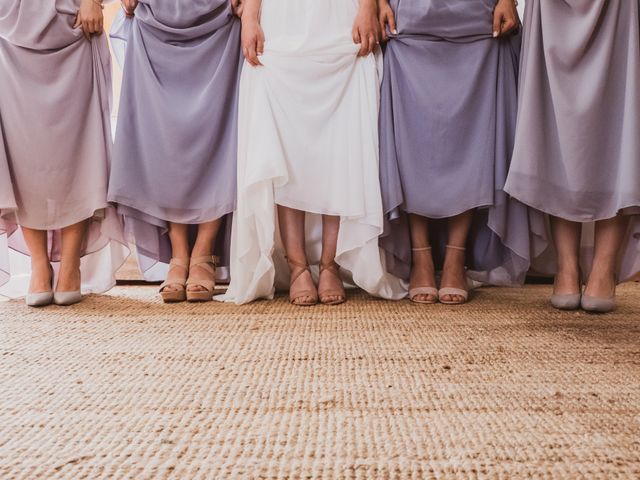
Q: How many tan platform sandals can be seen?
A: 2